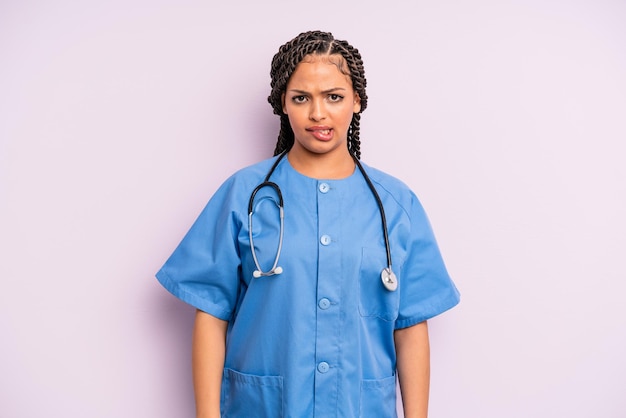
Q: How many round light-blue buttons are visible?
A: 4